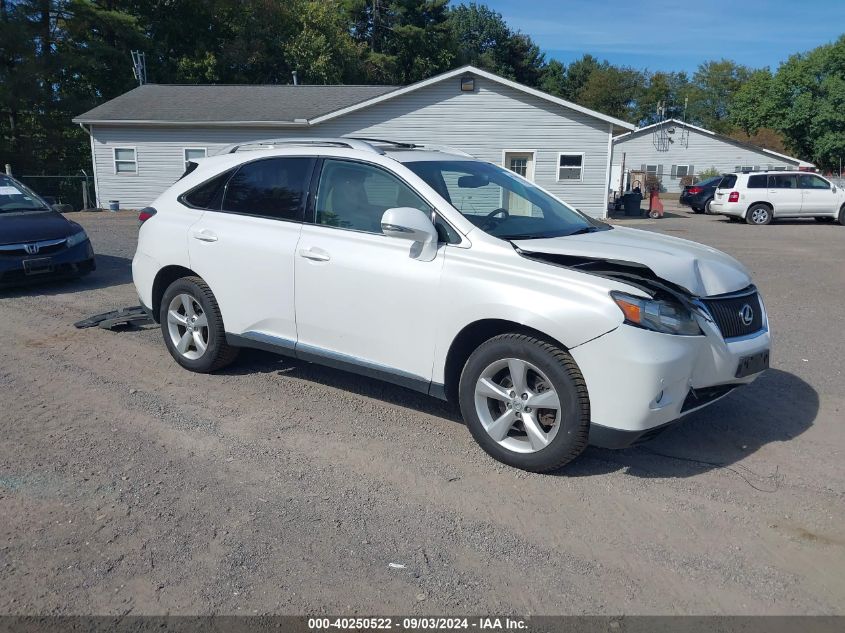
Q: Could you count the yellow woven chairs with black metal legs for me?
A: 0